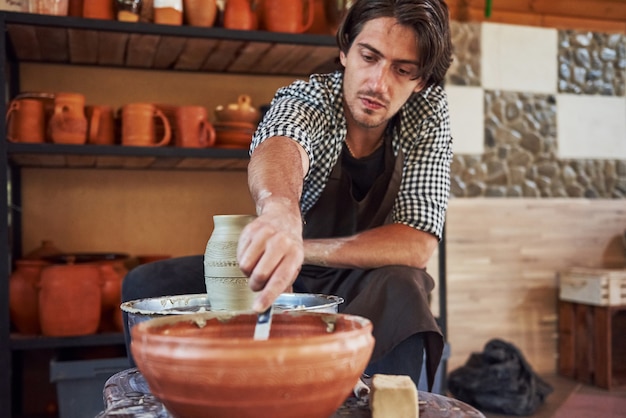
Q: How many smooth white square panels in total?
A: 3